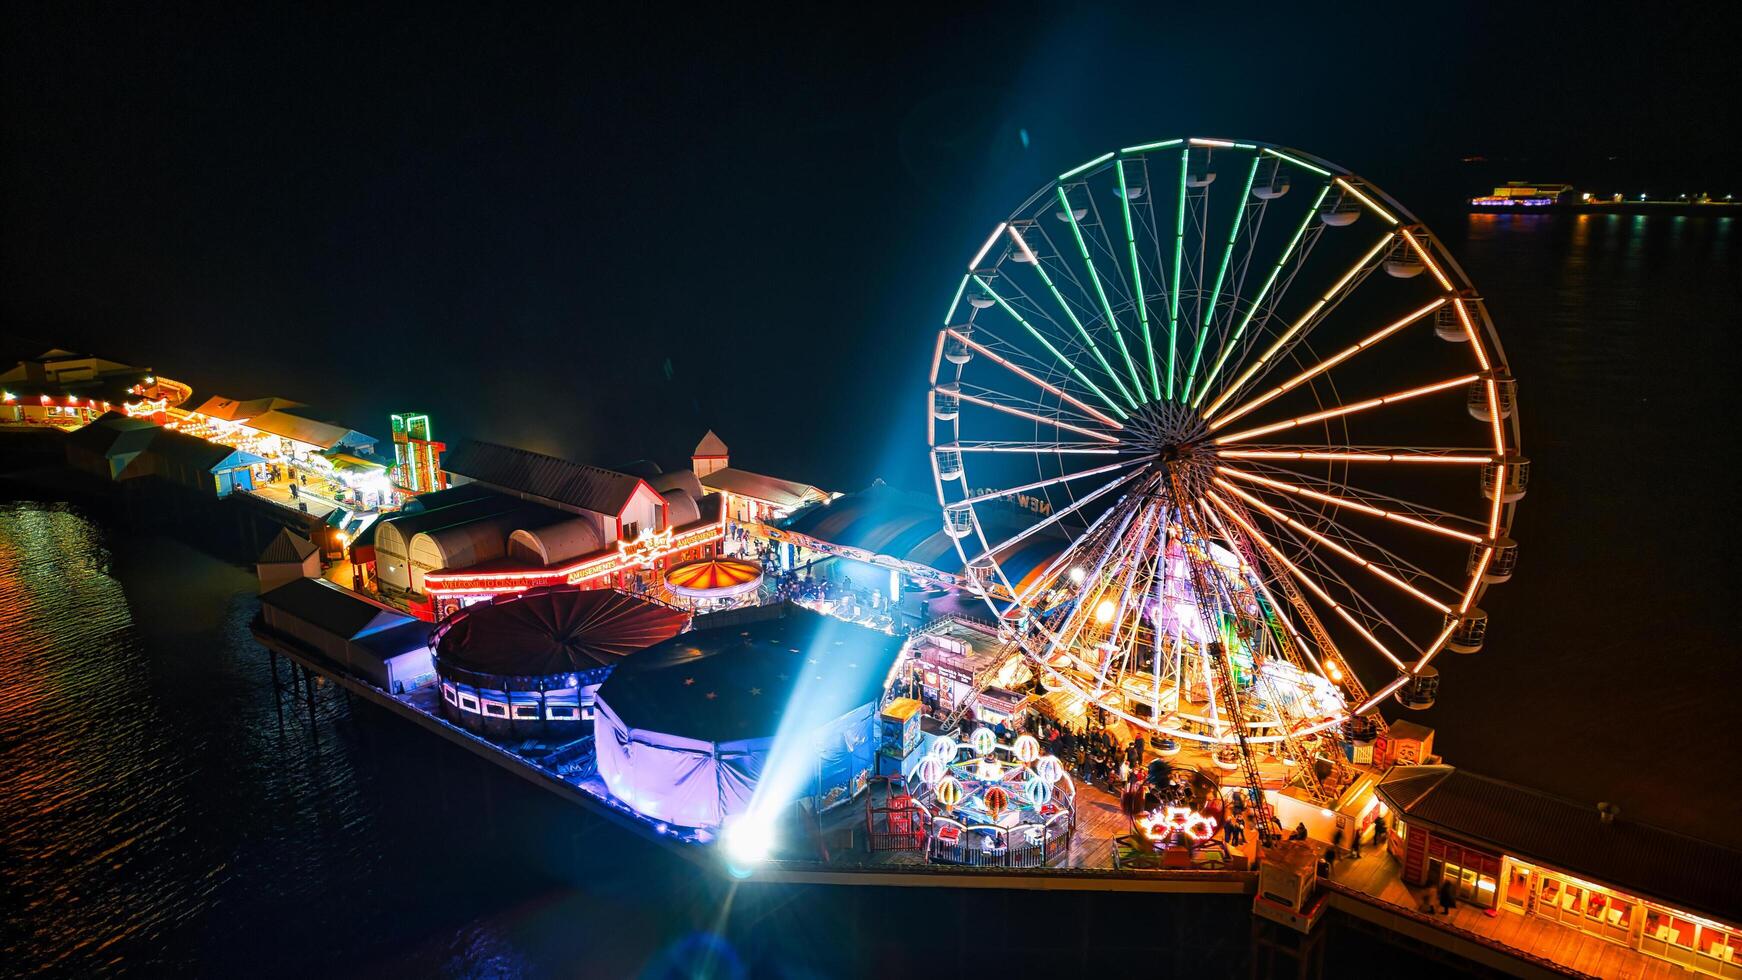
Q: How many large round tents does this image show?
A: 2